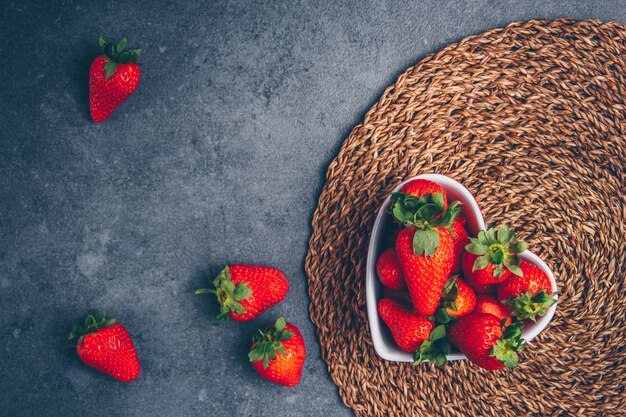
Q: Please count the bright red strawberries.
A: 14